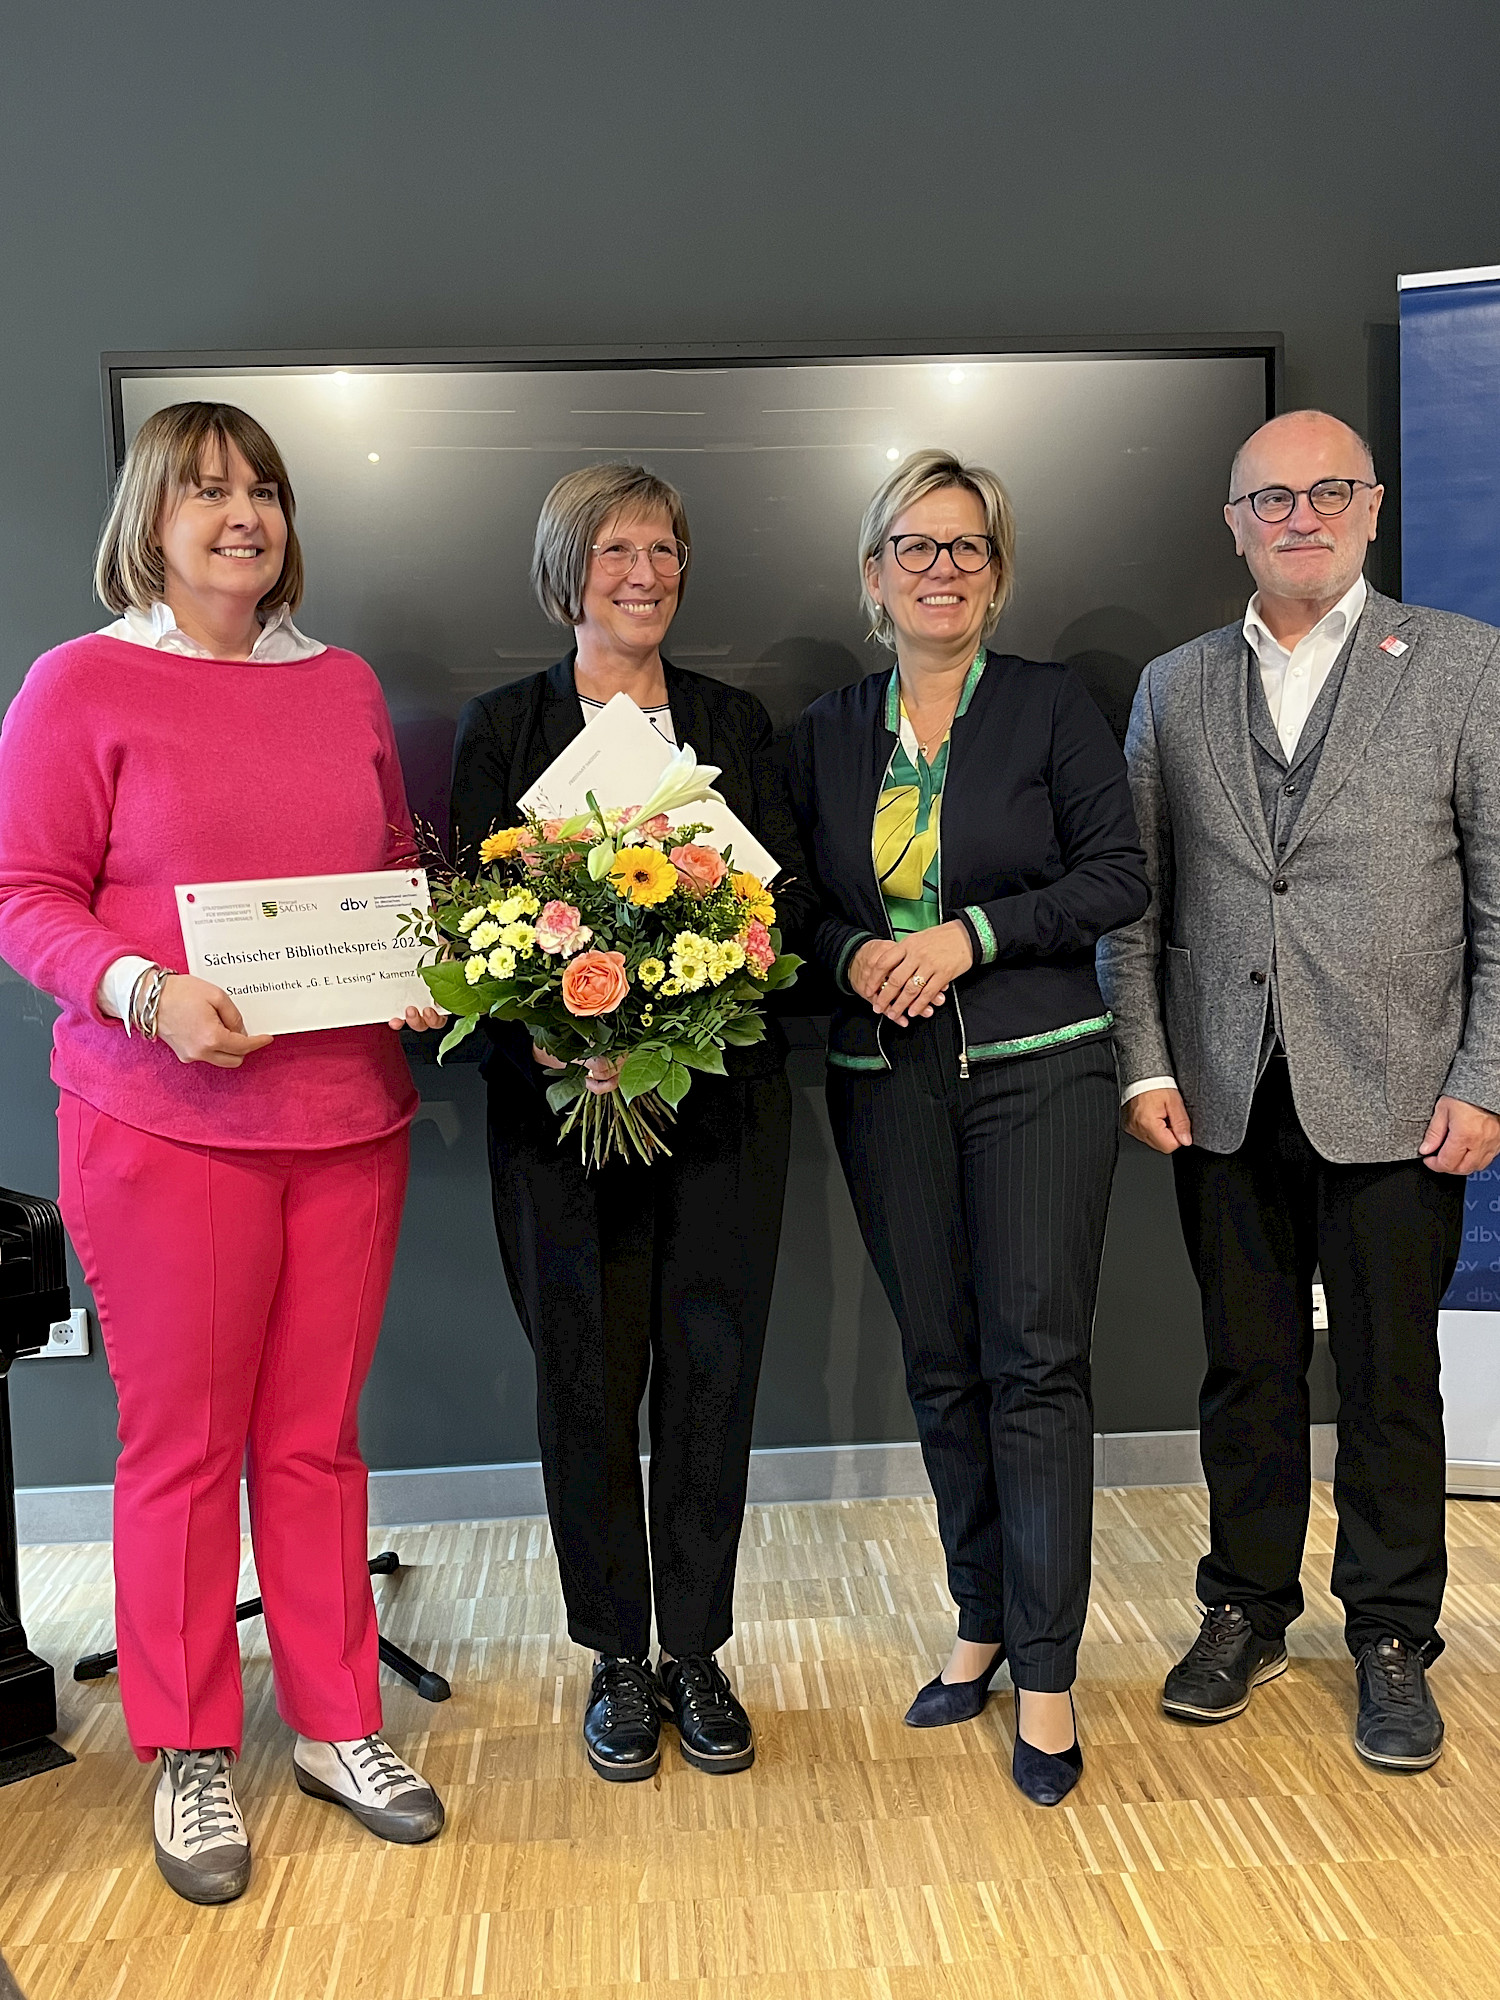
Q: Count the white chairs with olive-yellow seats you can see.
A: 0